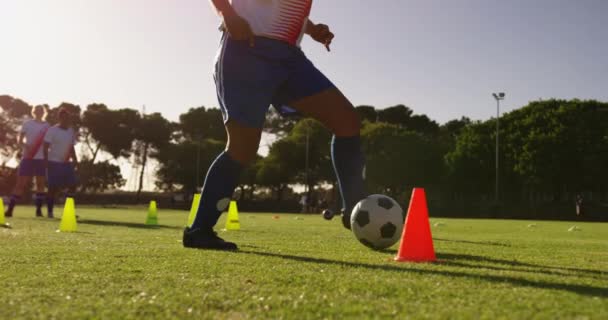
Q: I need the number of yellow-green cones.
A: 5